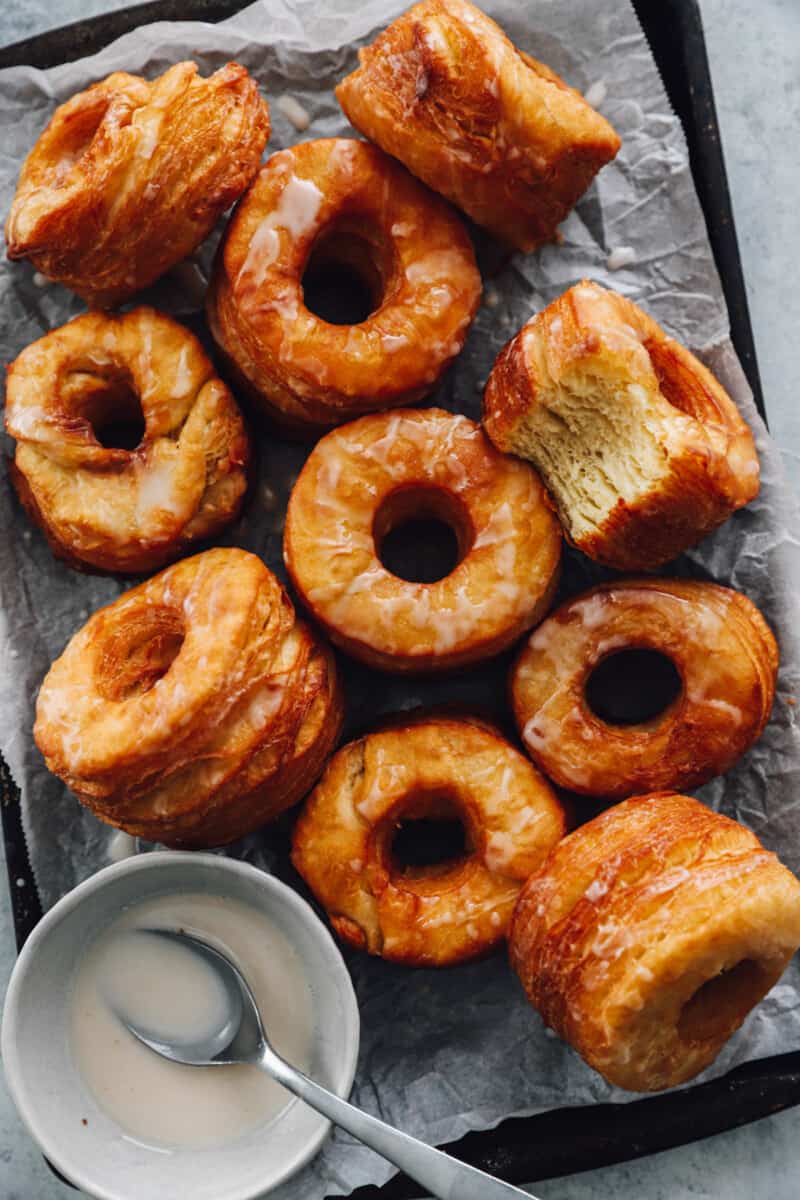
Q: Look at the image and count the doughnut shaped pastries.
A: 10